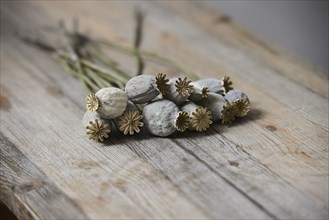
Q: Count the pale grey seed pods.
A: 11